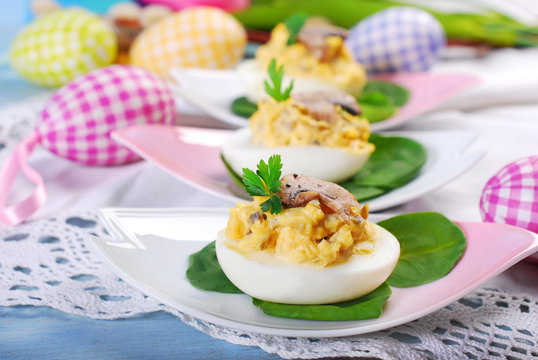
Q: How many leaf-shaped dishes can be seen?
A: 3